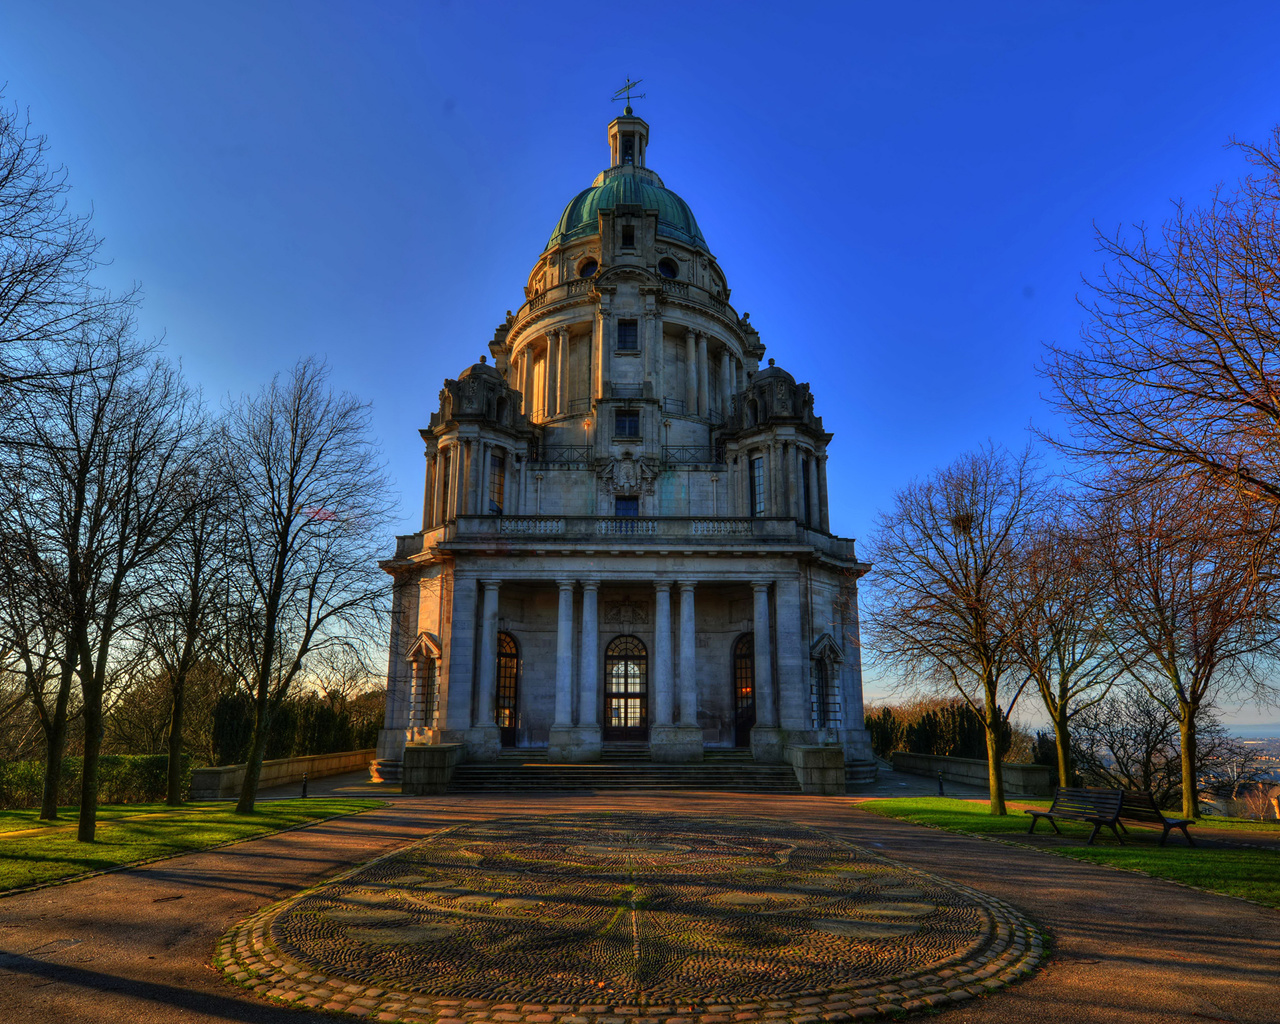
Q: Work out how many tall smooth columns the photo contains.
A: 6